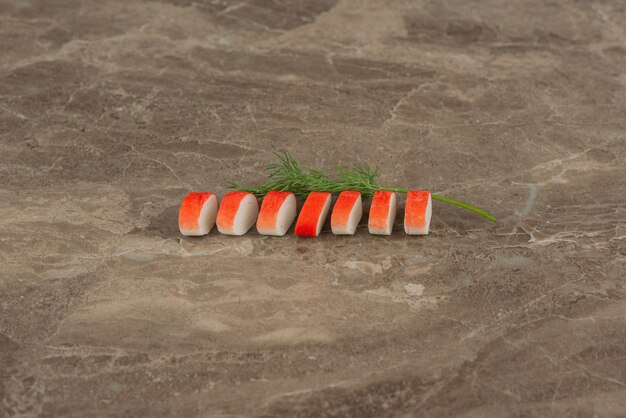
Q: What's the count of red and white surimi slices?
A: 7